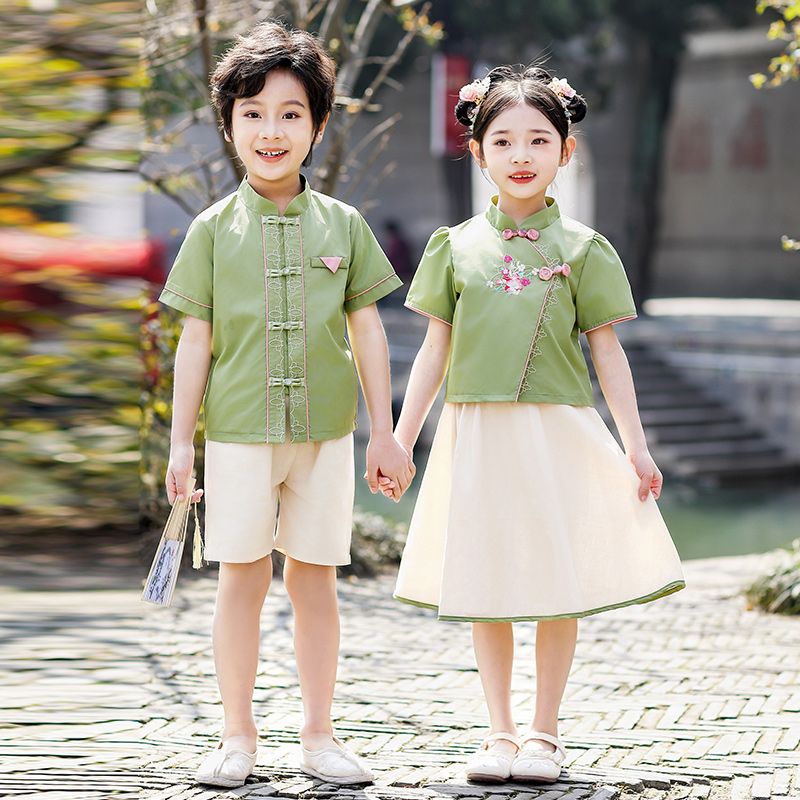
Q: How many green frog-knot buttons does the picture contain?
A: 4